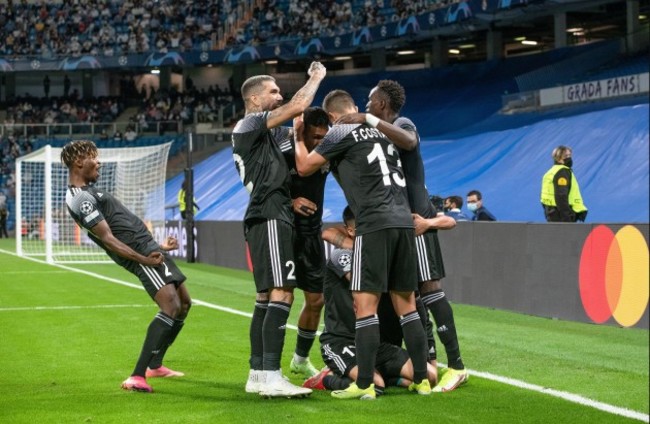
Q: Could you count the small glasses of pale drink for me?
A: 0